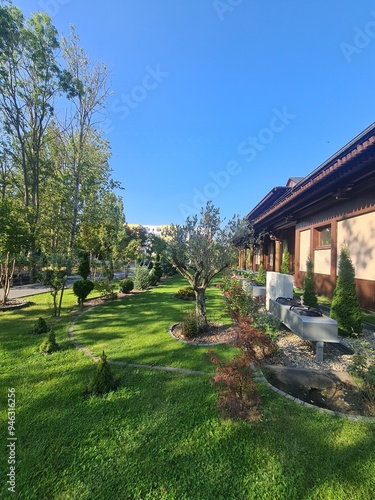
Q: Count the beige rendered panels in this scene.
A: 3